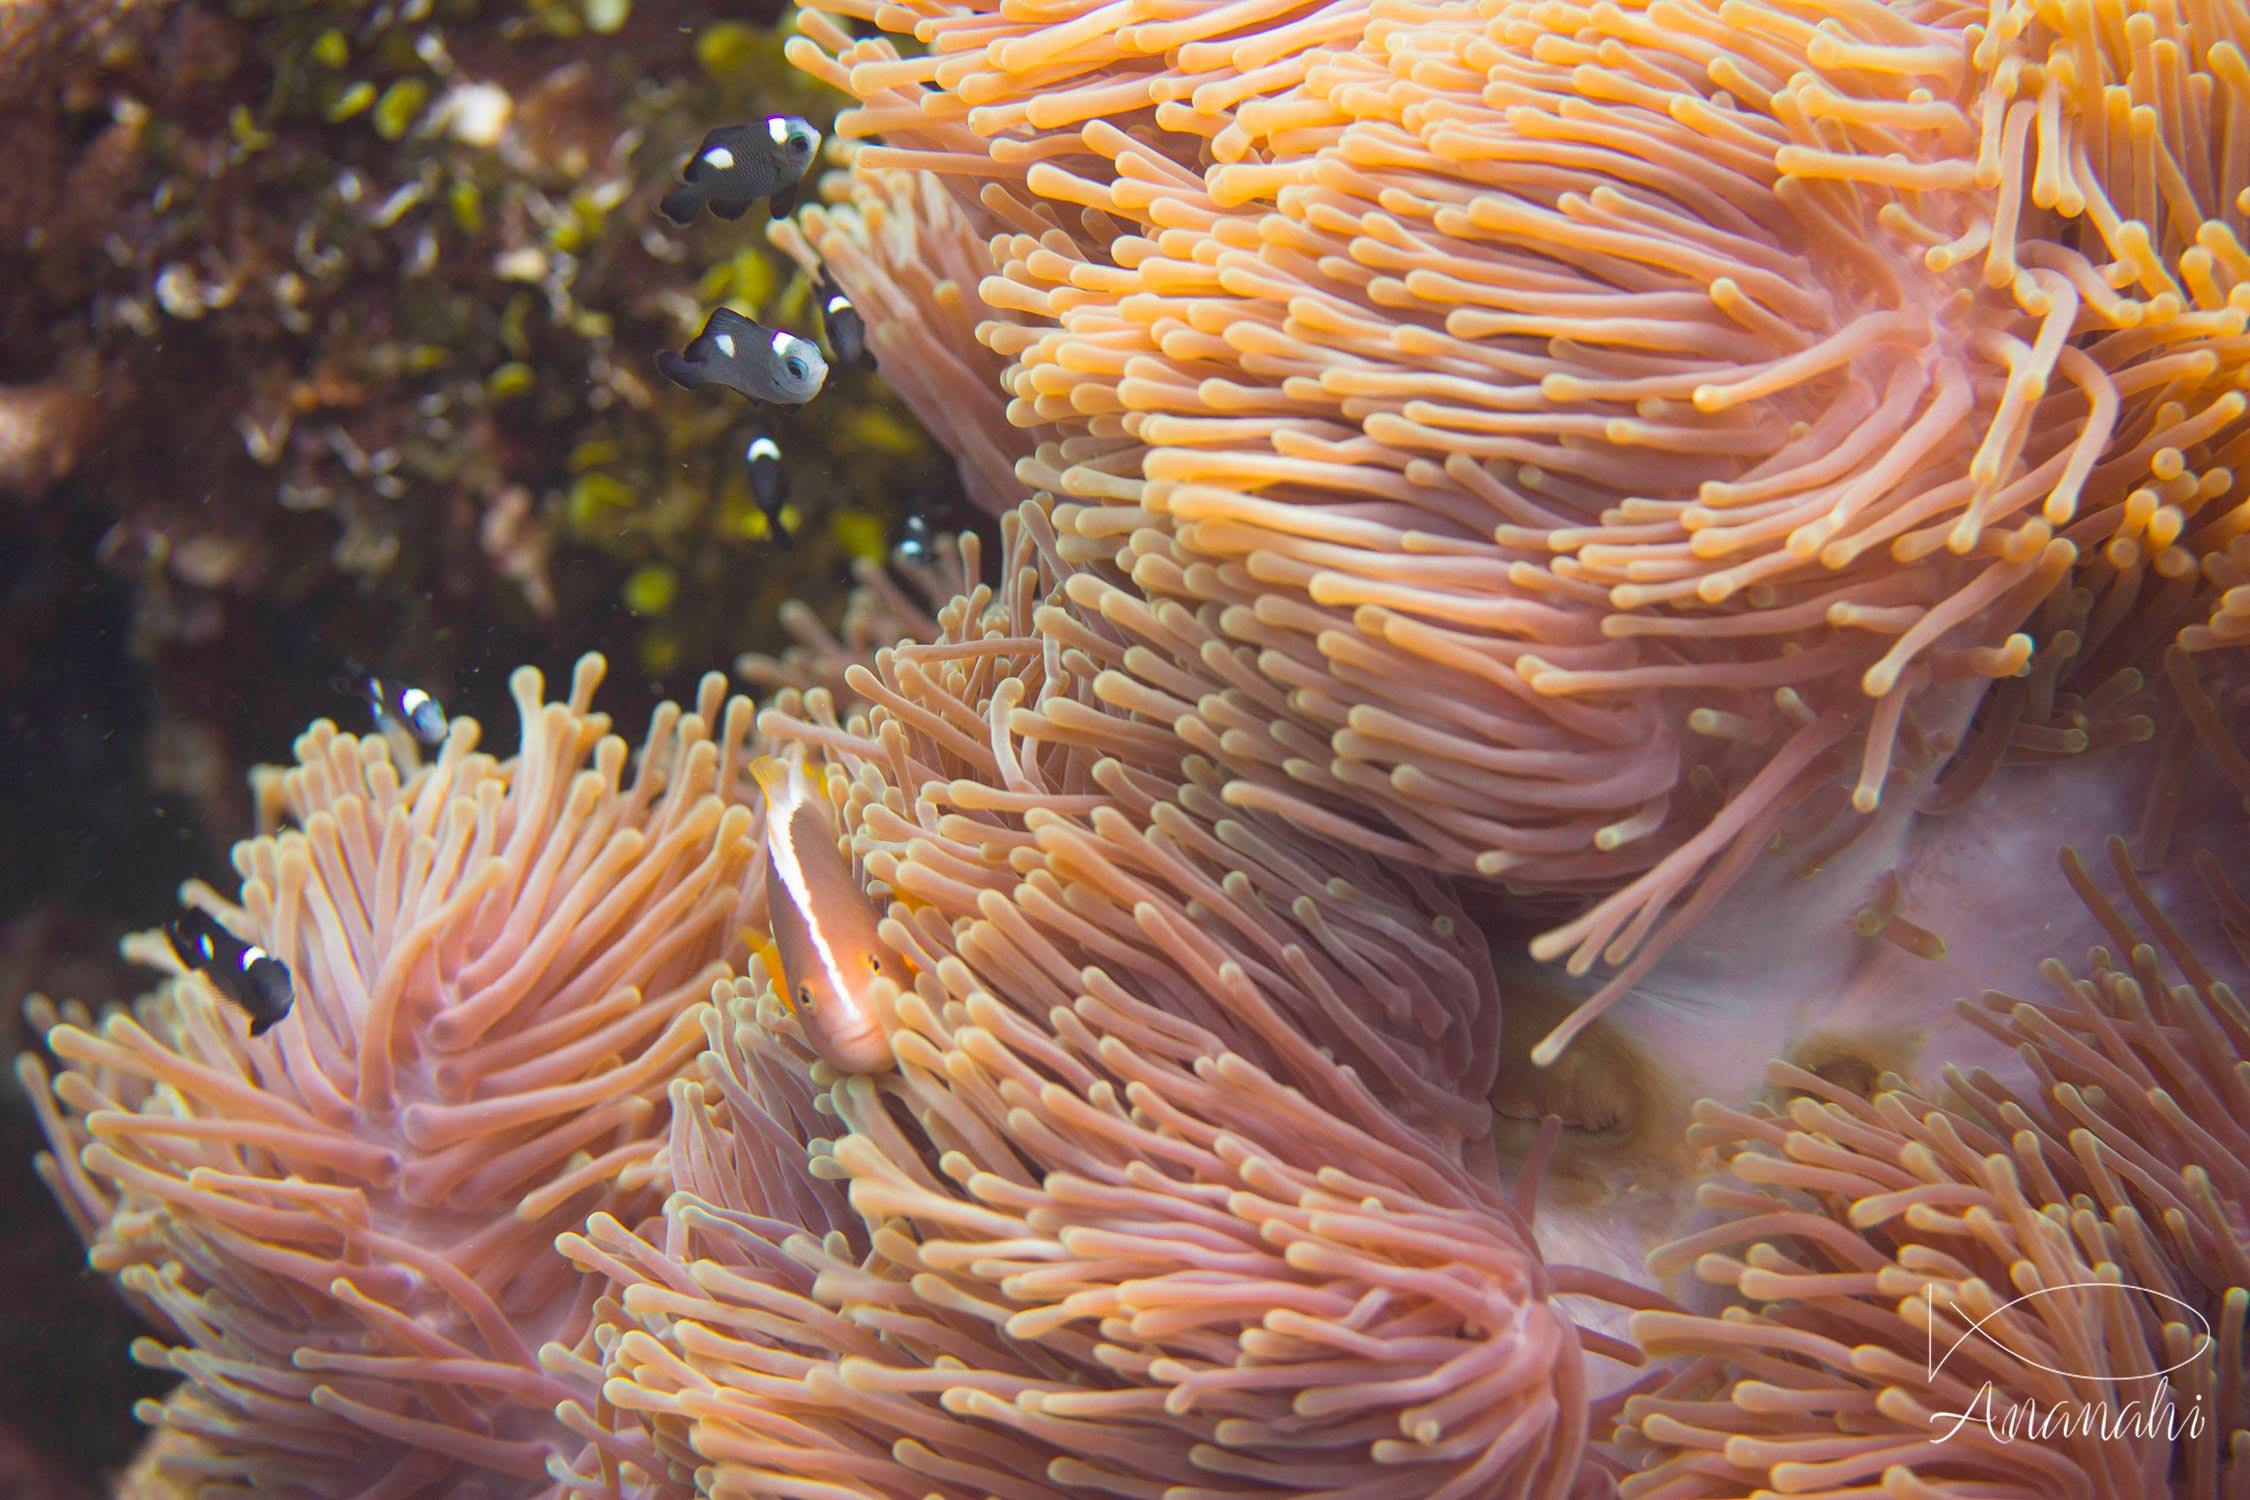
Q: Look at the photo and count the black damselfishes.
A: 7